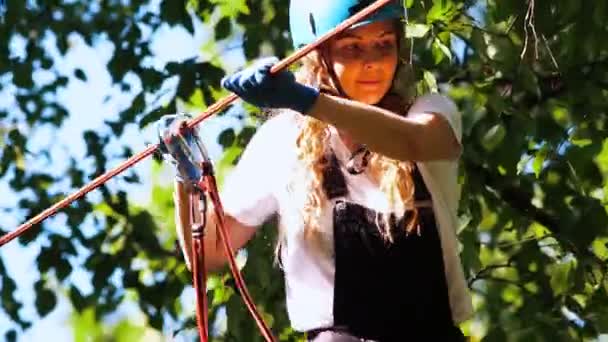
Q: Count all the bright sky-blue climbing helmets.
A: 1